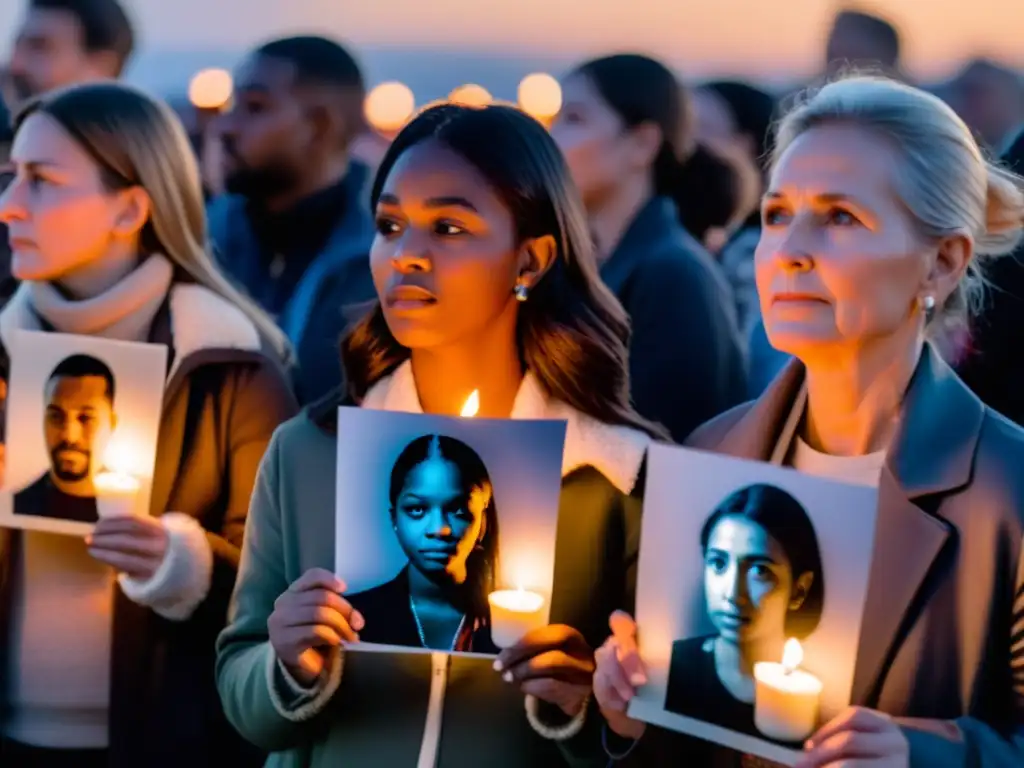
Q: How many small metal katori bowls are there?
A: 0